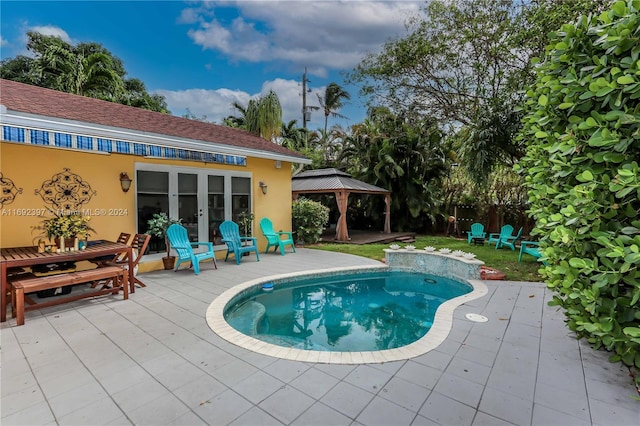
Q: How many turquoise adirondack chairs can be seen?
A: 7